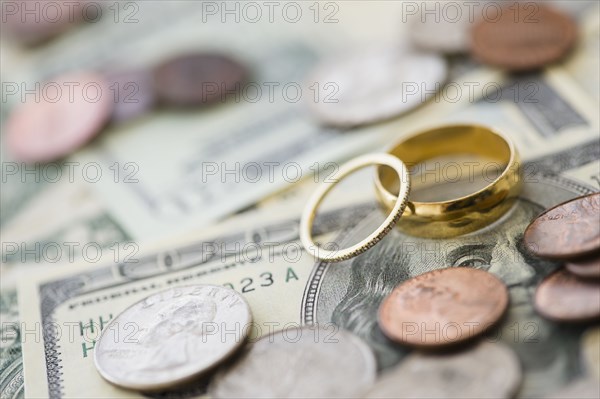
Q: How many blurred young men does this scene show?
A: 0